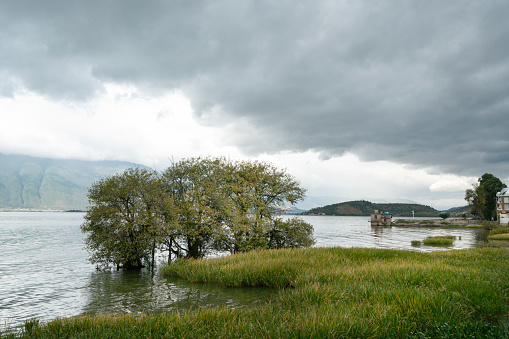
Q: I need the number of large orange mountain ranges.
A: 0